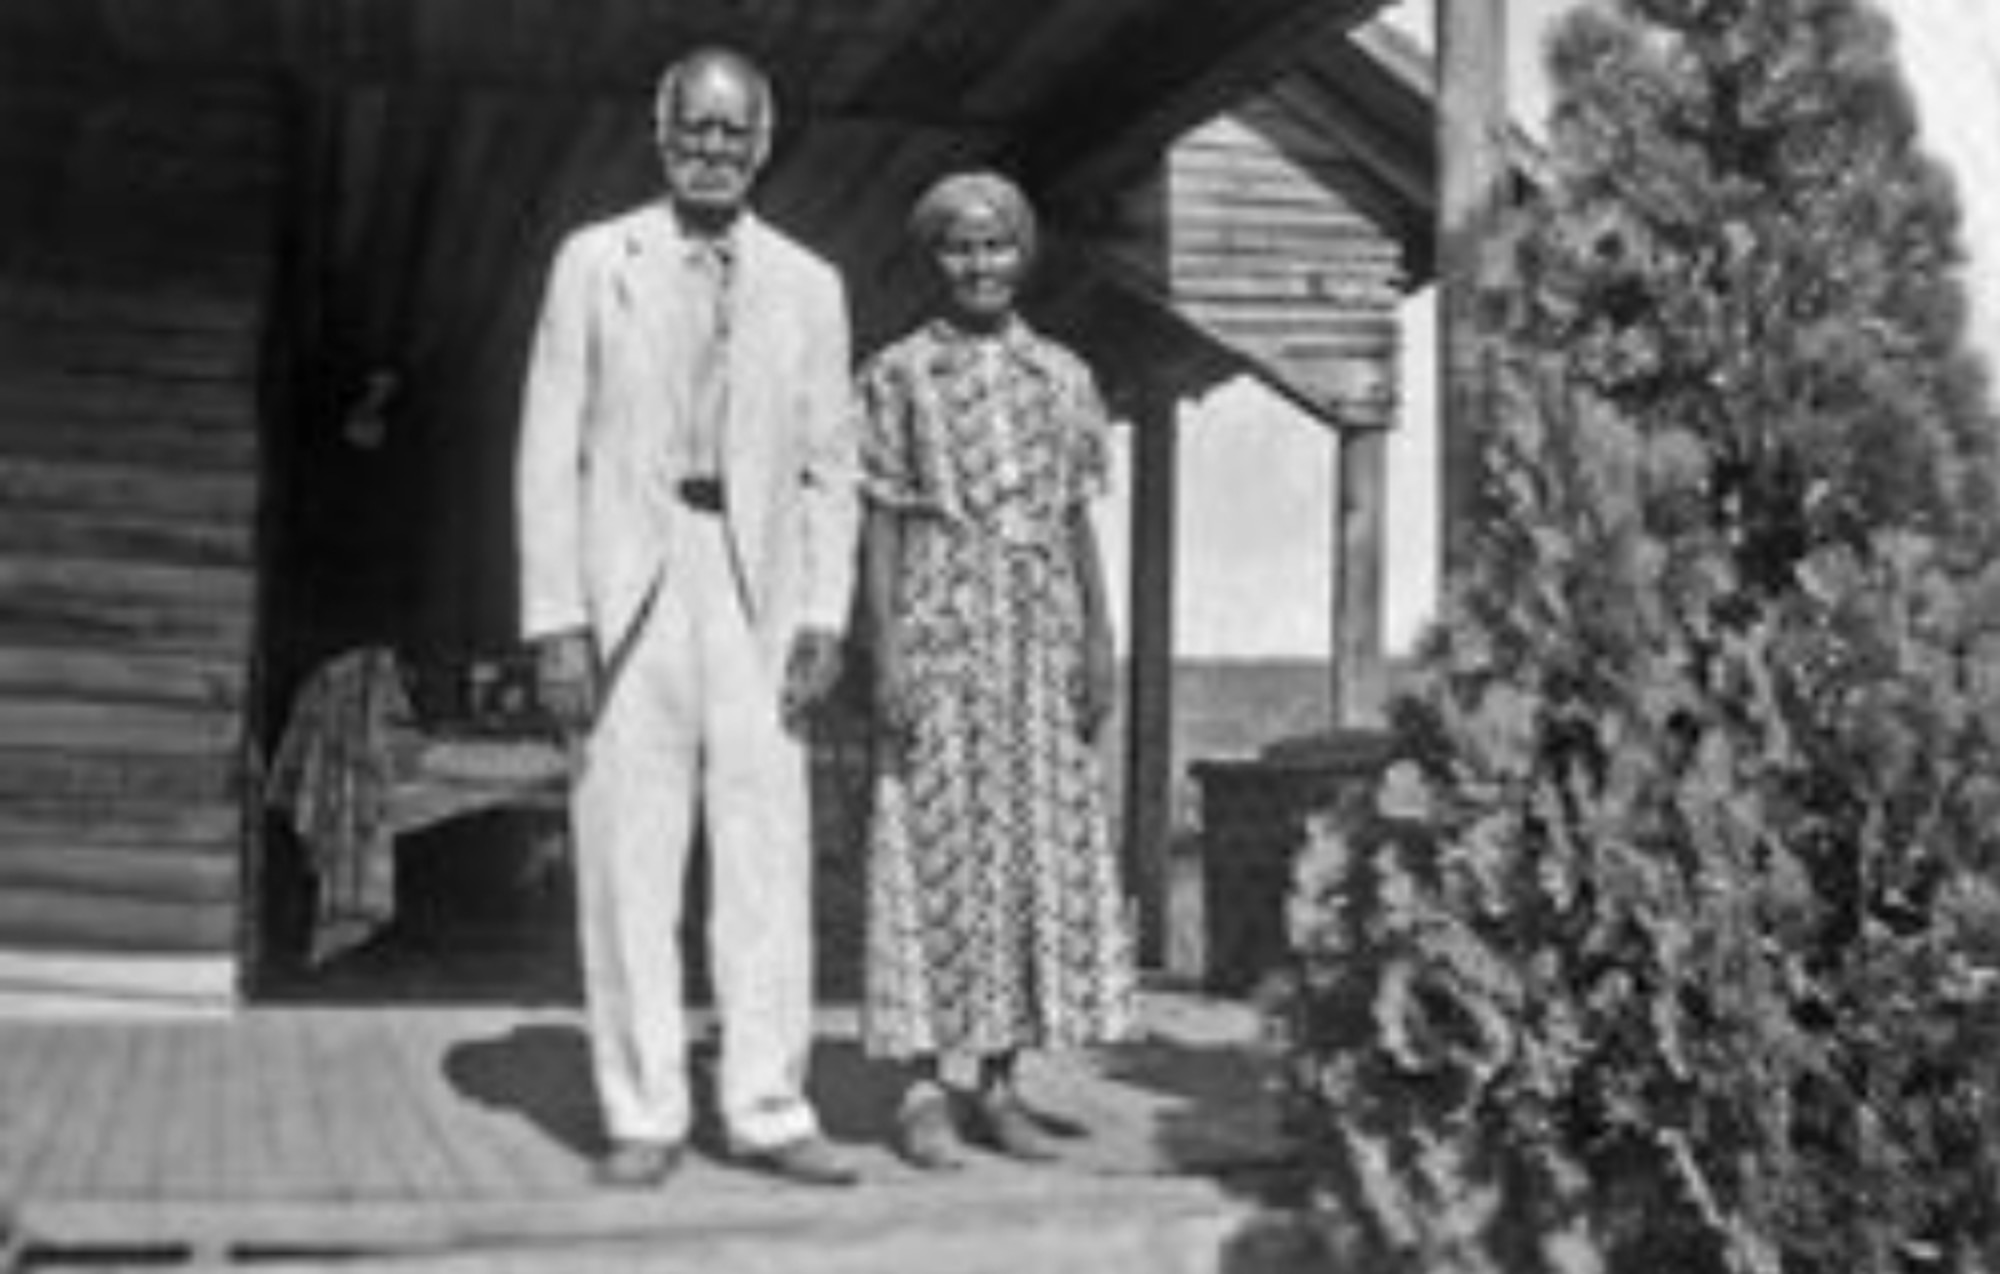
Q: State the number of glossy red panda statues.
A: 0